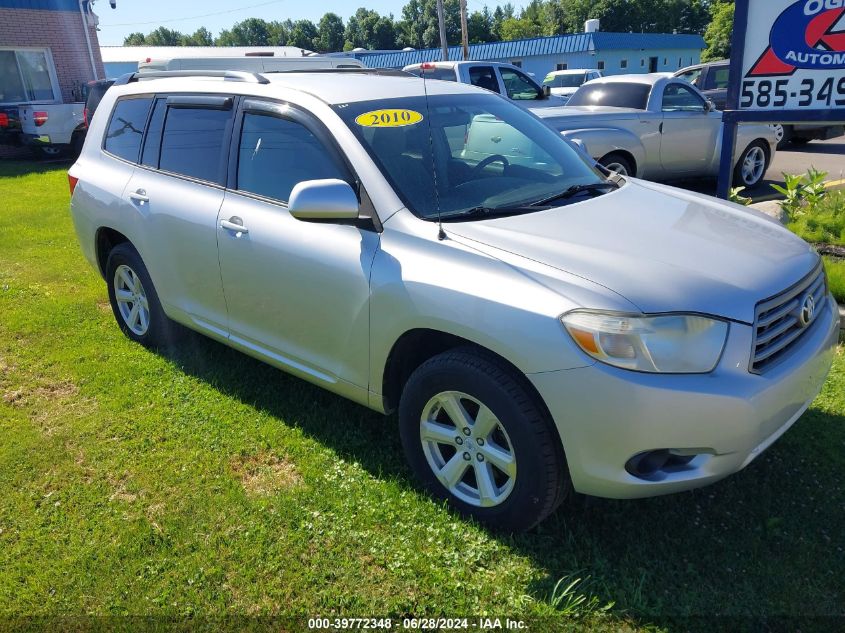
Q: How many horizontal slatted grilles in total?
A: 1